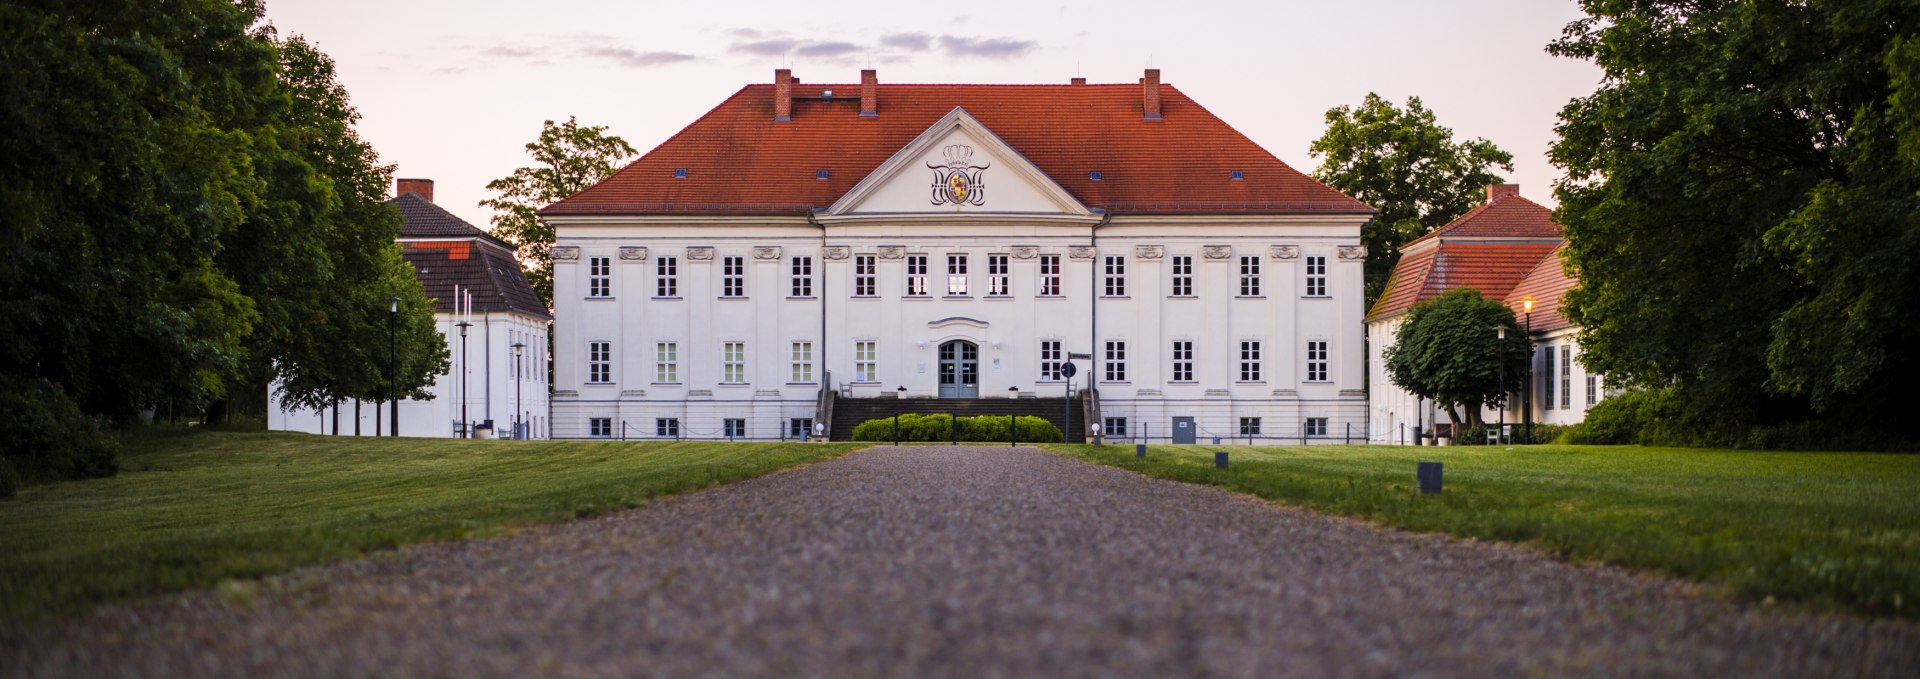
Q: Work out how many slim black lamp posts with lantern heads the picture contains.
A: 5